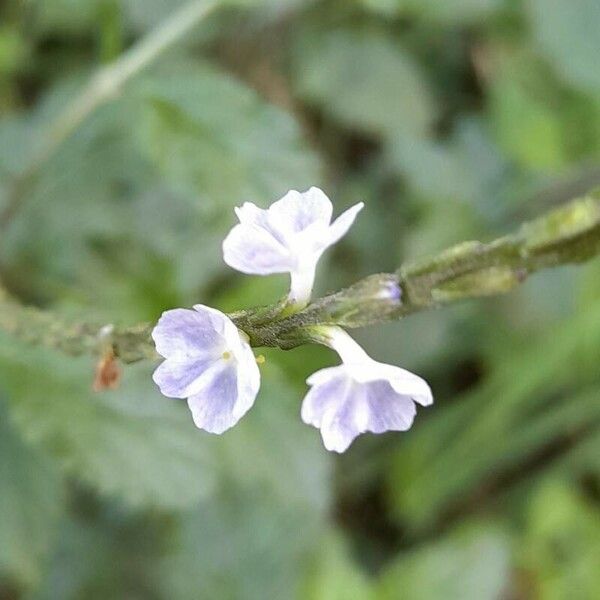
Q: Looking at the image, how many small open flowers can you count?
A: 3